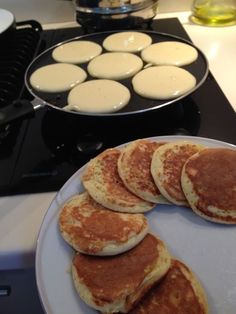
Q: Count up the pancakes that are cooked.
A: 7